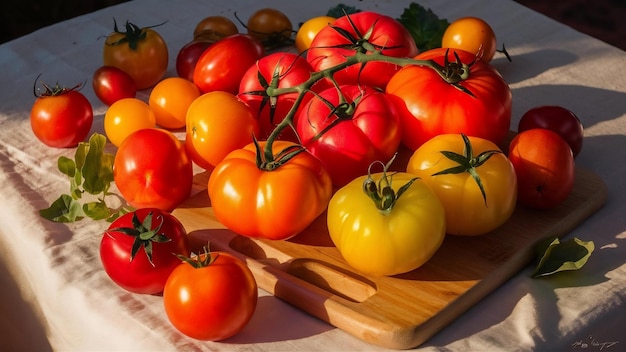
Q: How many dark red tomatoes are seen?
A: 2